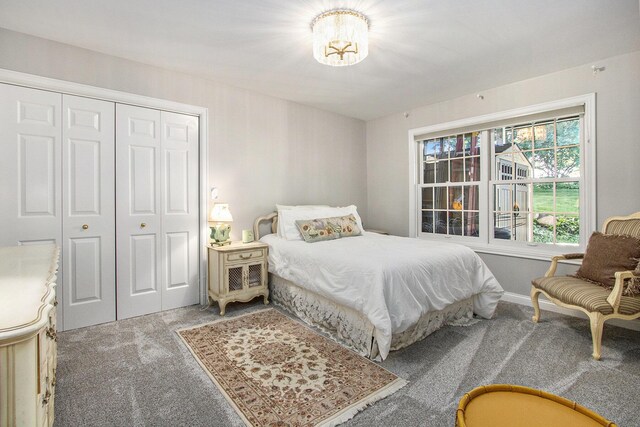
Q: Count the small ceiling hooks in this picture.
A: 3